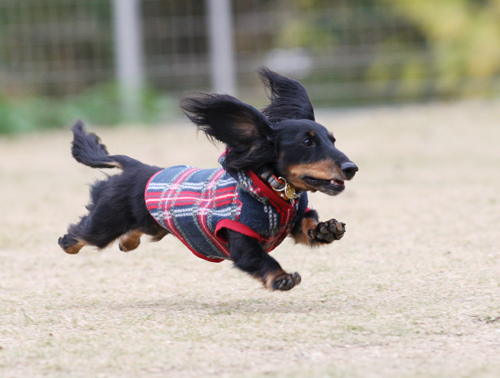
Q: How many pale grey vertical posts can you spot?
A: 2